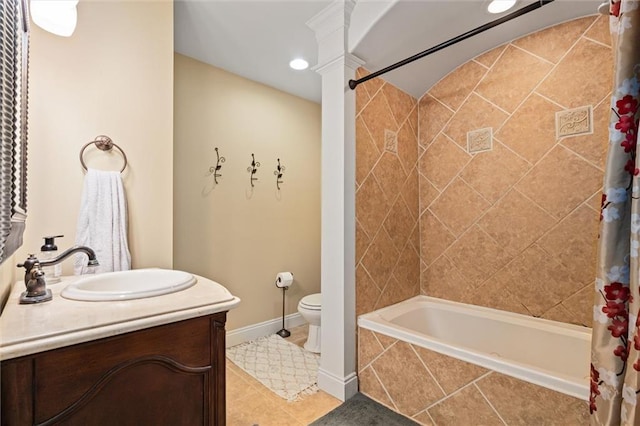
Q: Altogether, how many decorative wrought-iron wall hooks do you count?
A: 3